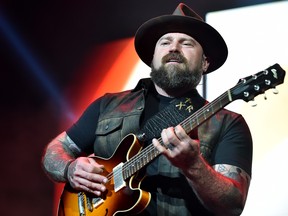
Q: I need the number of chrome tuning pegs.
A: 6